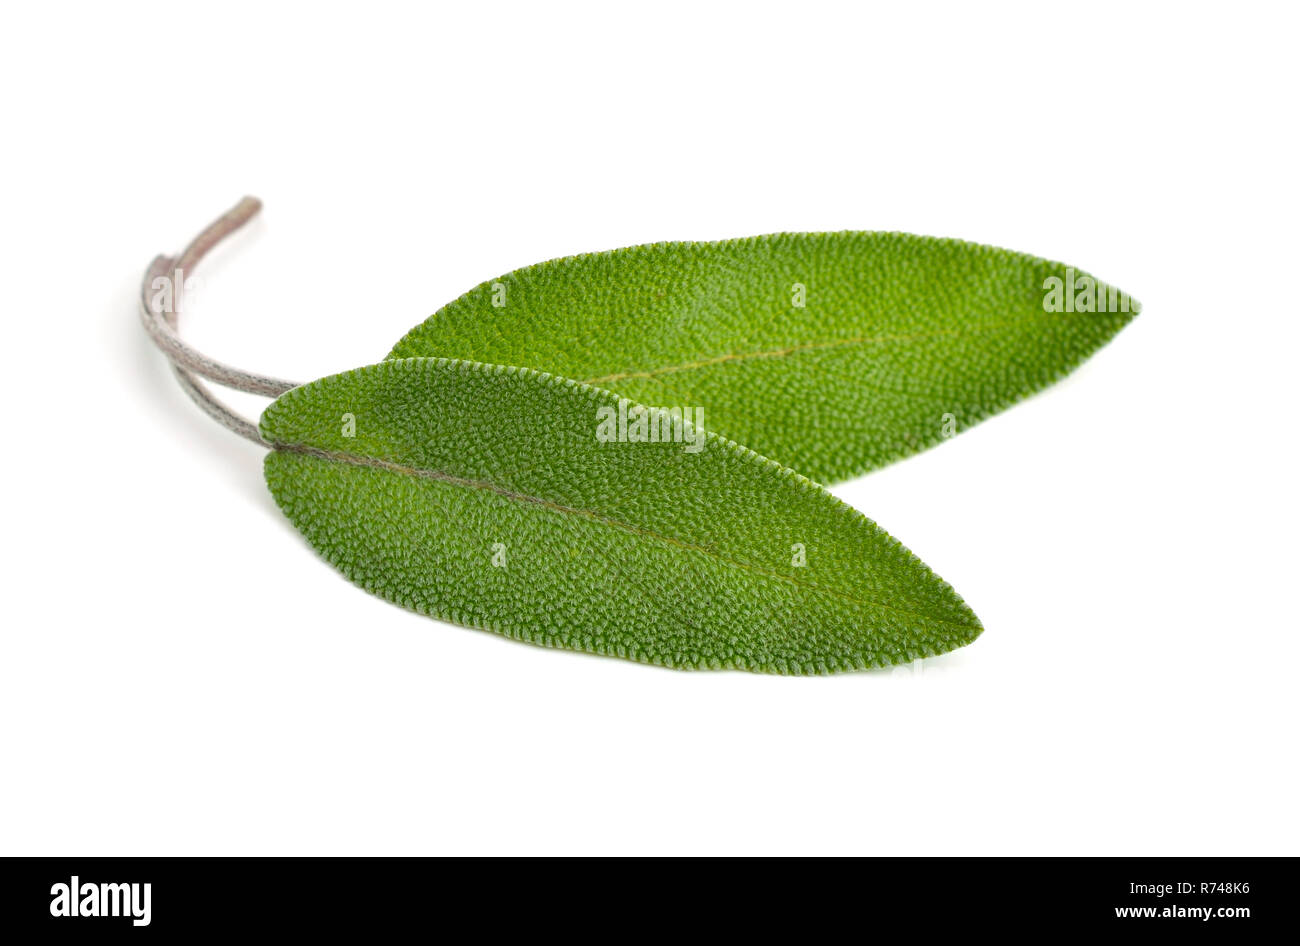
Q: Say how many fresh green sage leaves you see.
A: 2